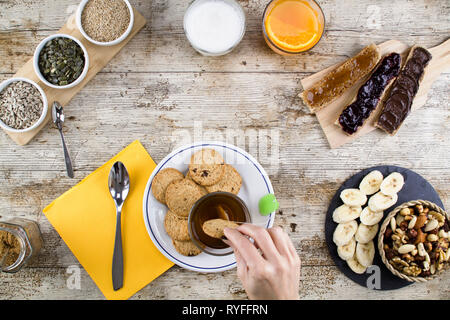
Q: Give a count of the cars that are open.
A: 0